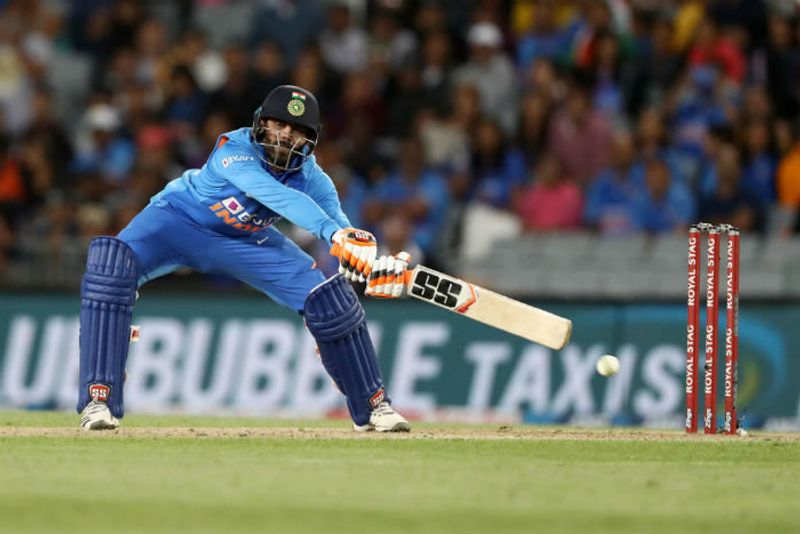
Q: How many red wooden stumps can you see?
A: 3